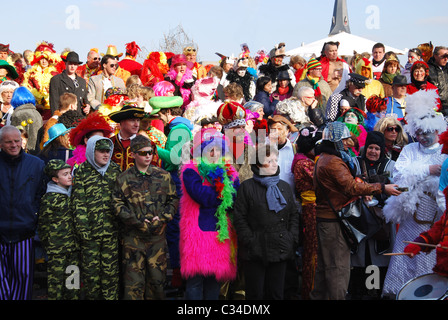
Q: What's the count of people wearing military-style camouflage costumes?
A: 3